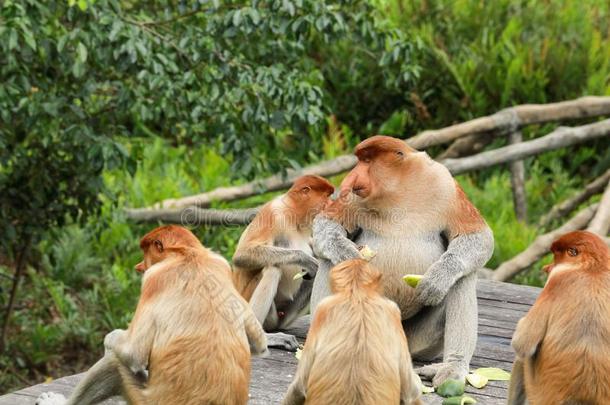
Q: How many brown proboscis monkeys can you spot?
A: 5